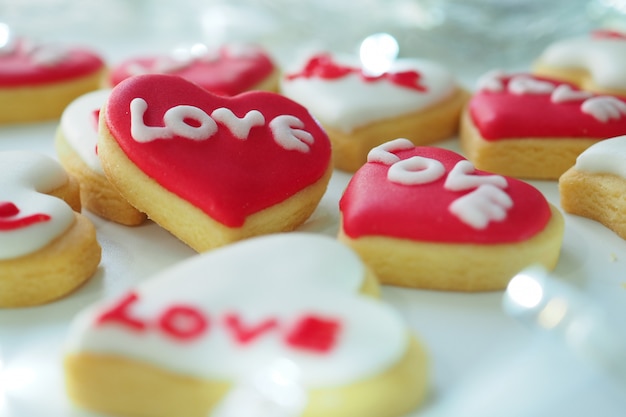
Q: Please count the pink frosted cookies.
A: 5